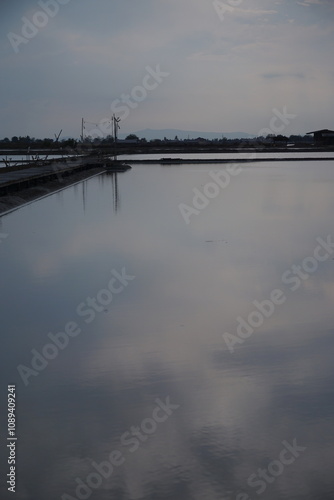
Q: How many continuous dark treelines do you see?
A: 1